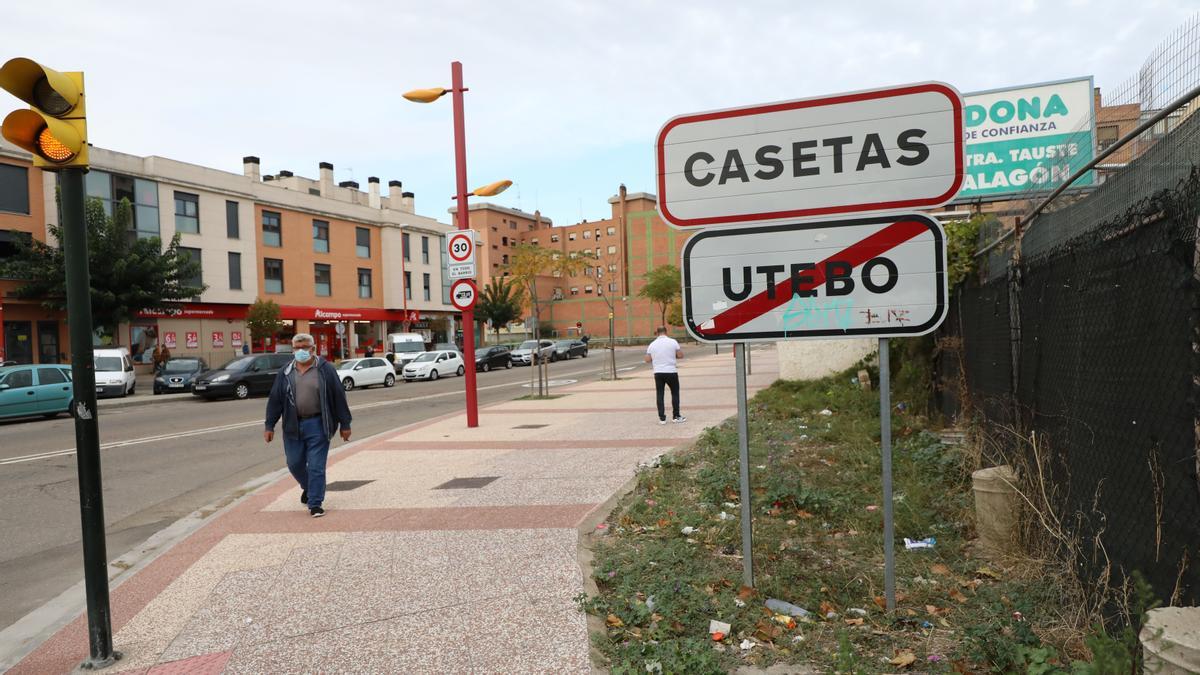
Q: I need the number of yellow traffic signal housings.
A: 2